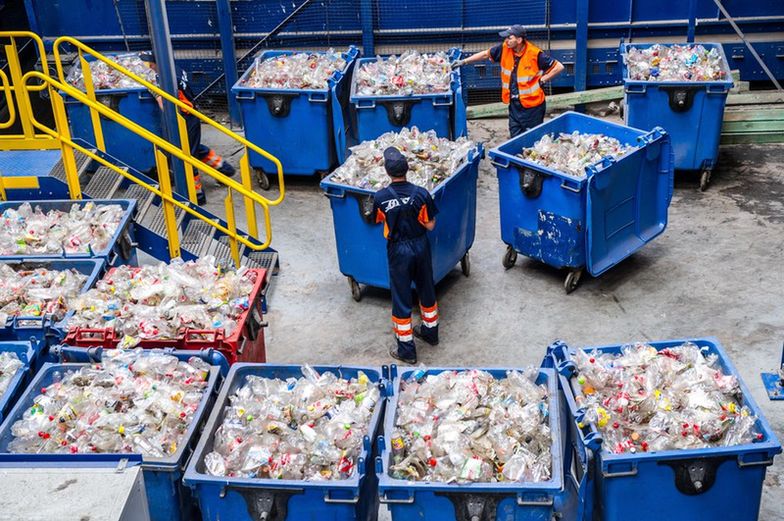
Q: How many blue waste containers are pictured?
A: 13